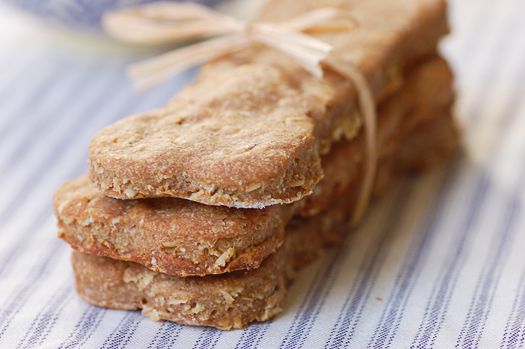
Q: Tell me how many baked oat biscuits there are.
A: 3